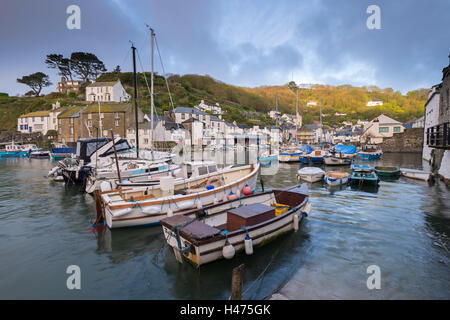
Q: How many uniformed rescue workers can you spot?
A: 0